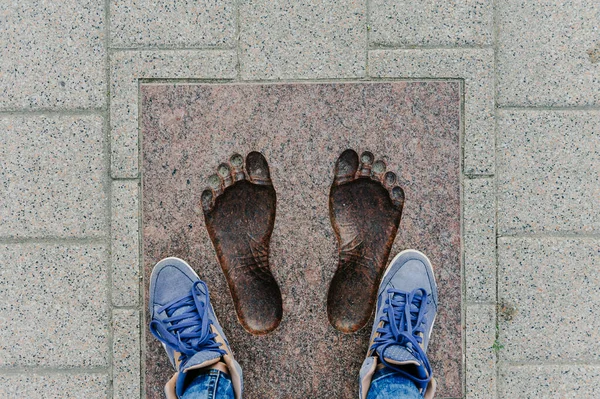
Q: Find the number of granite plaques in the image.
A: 1